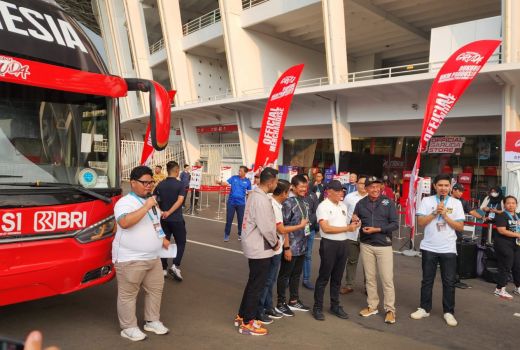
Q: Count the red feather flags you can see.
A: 3